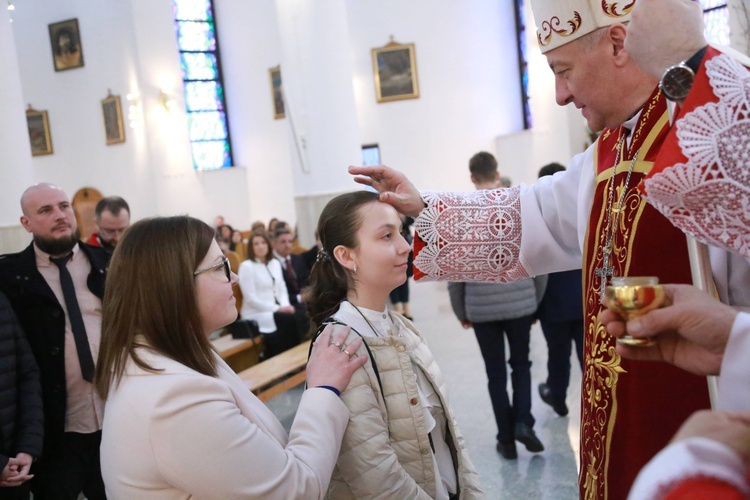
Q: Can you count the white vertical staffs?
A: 1